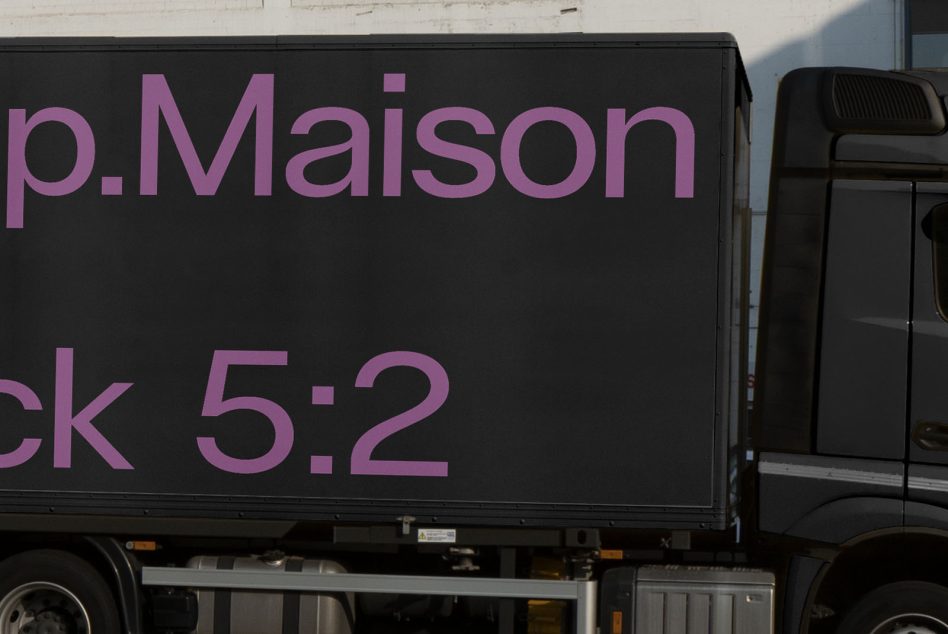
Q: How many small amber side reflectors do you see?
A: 3